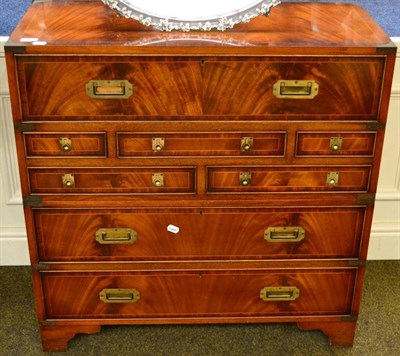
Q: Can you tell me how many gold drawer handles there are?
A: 14